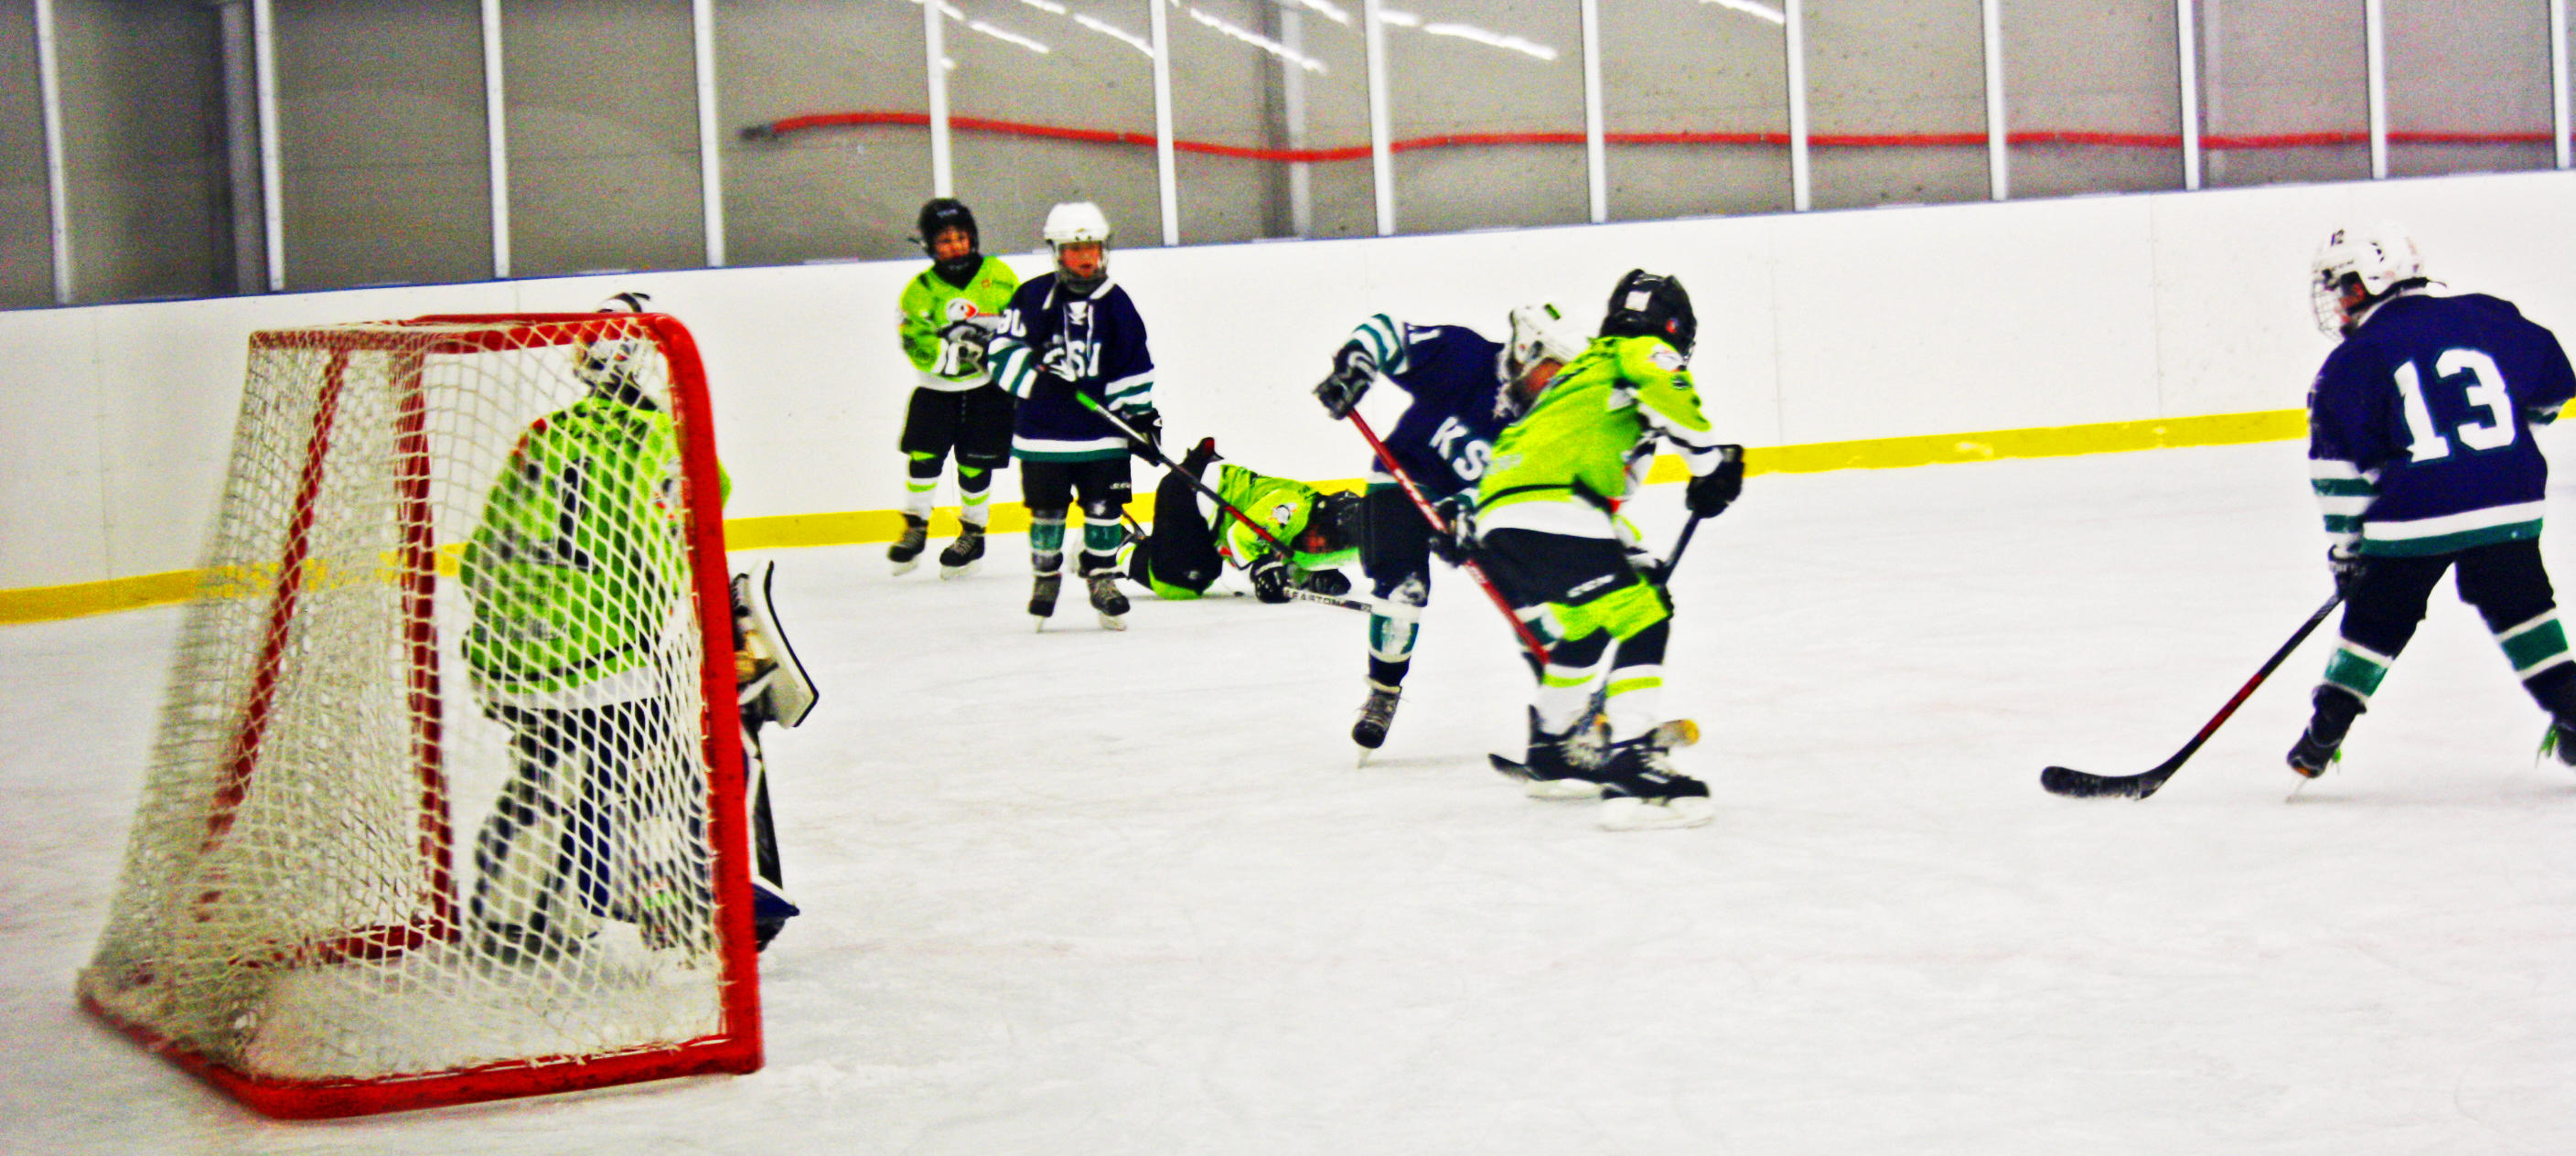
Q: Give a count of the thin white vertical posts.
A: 13